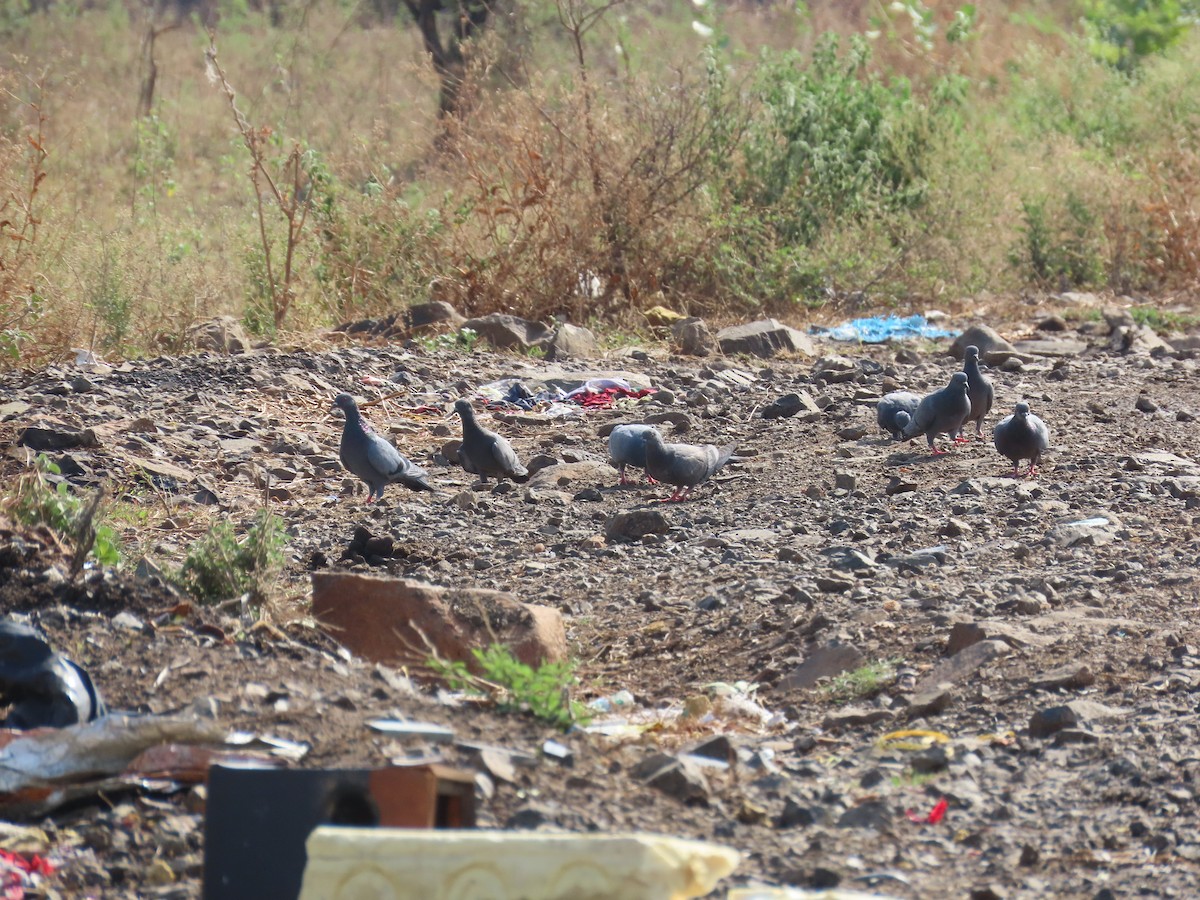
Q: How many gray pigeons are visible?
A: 8